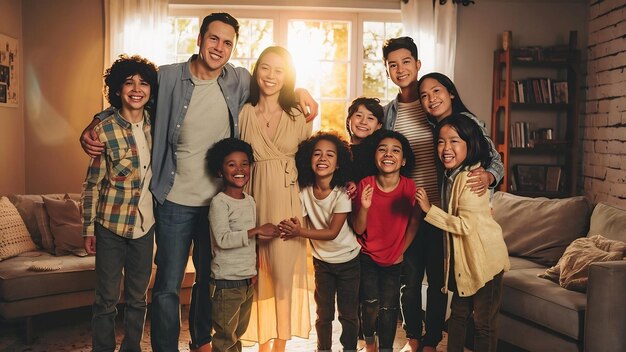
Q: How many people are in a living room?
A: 10